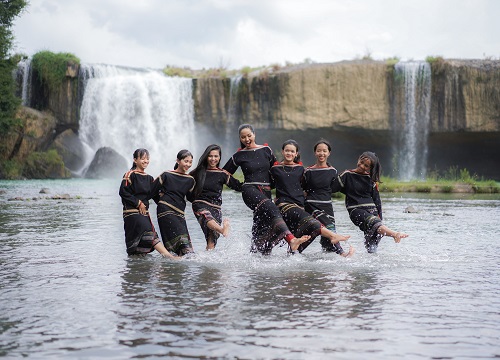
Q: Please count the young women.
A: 7